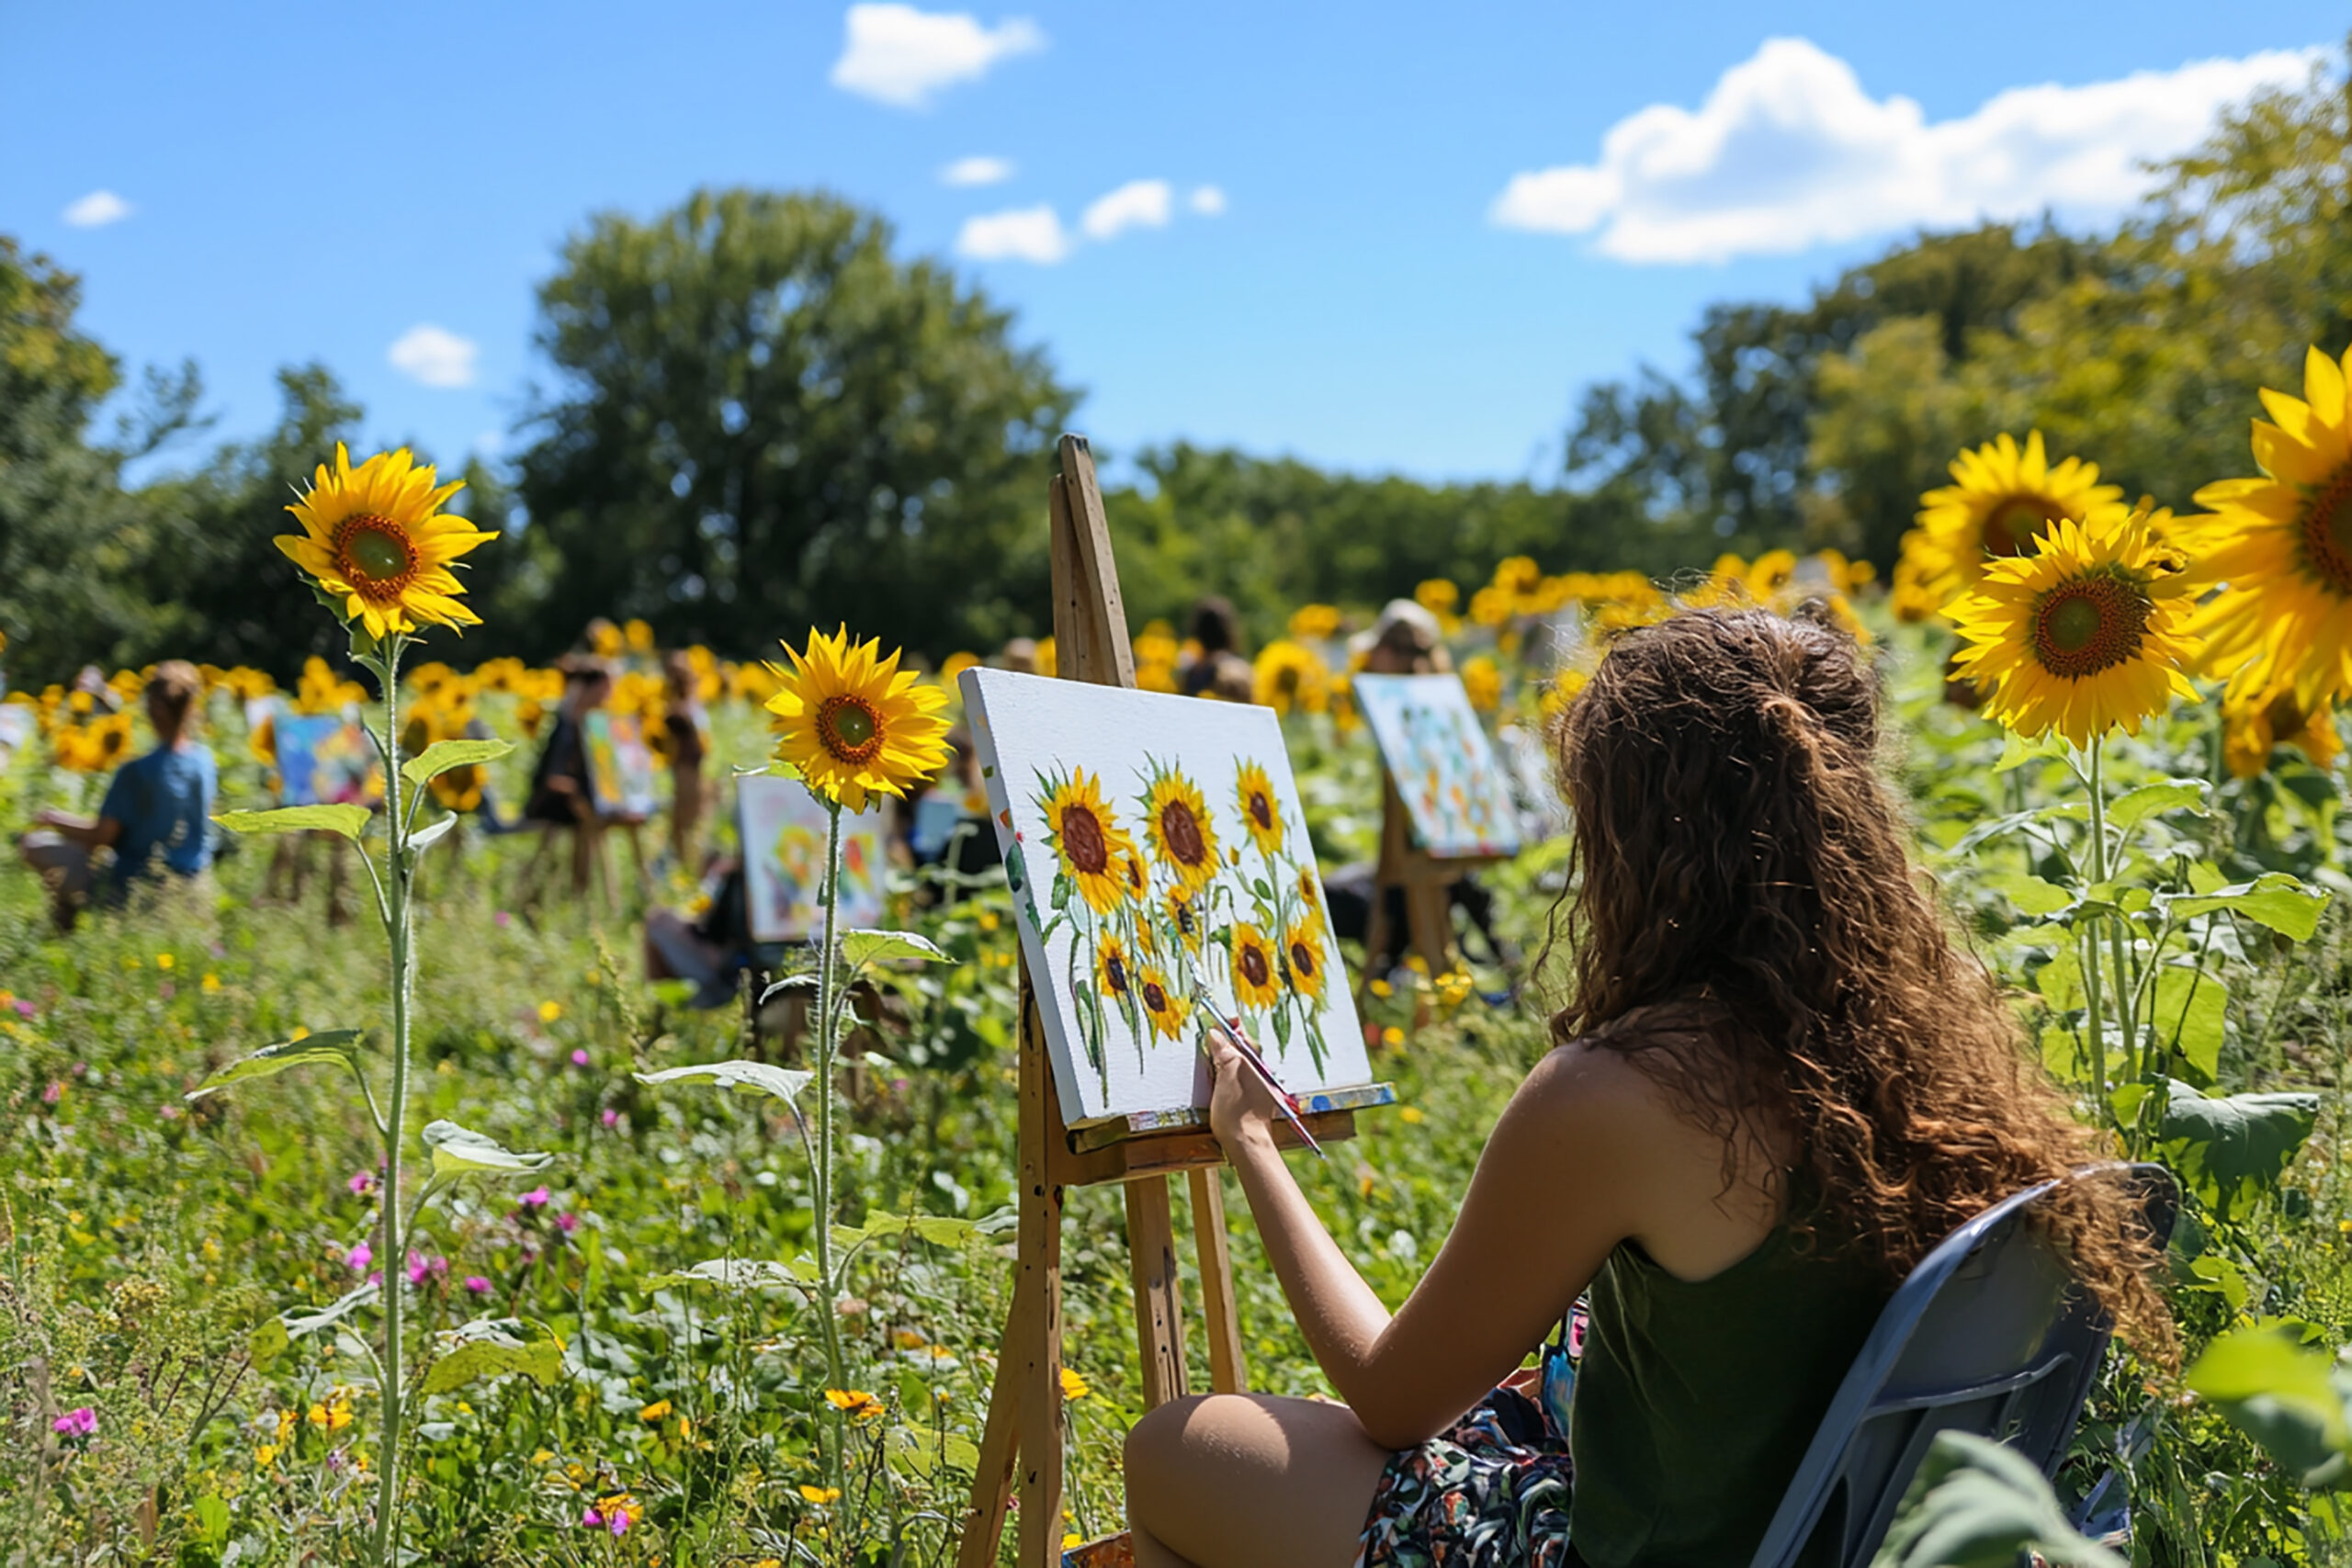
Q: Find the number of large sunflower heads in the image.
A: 5